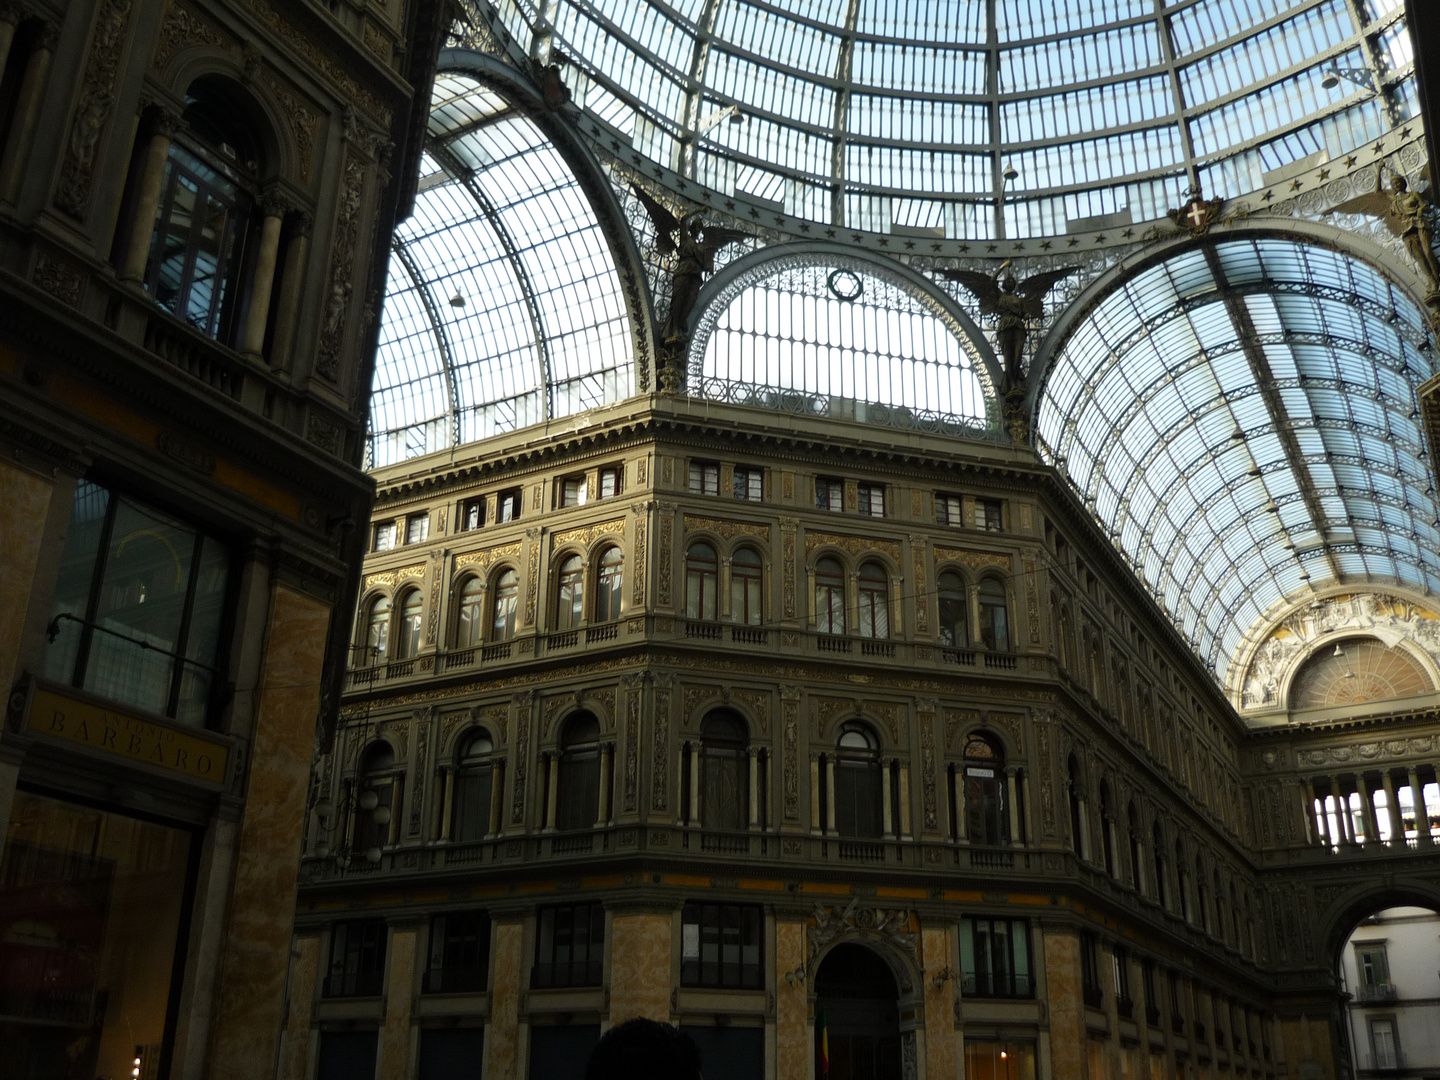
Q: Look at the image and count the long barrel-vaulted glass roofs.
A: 2